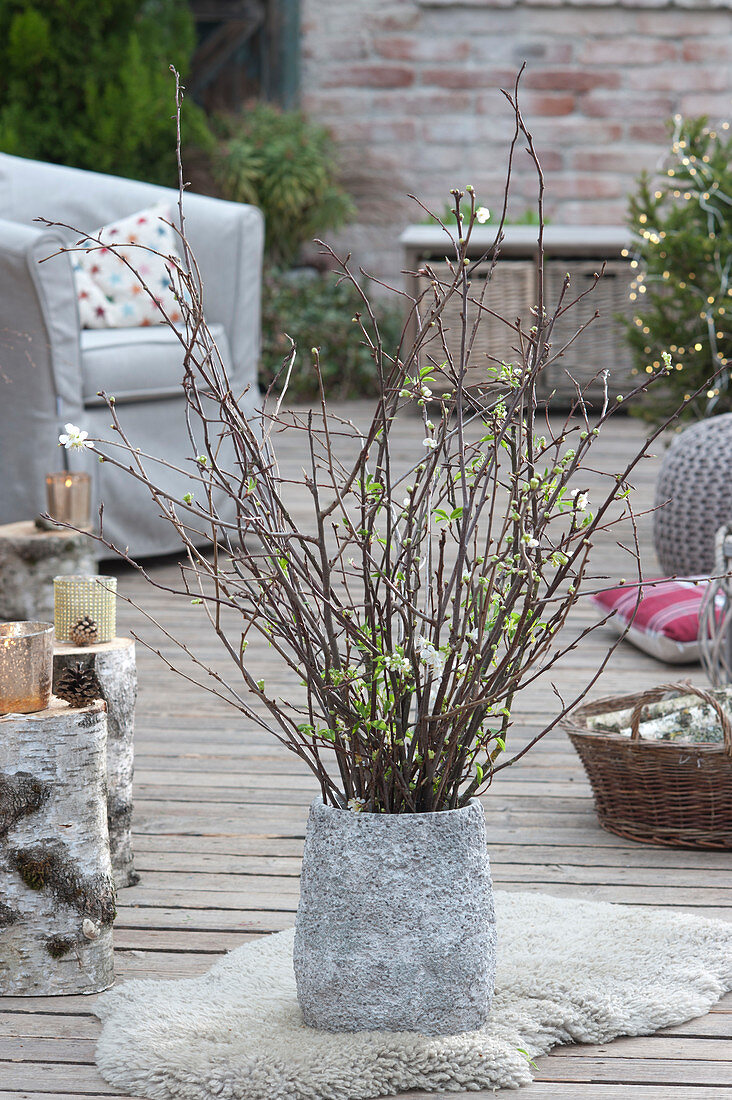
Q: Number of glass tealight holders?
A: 3